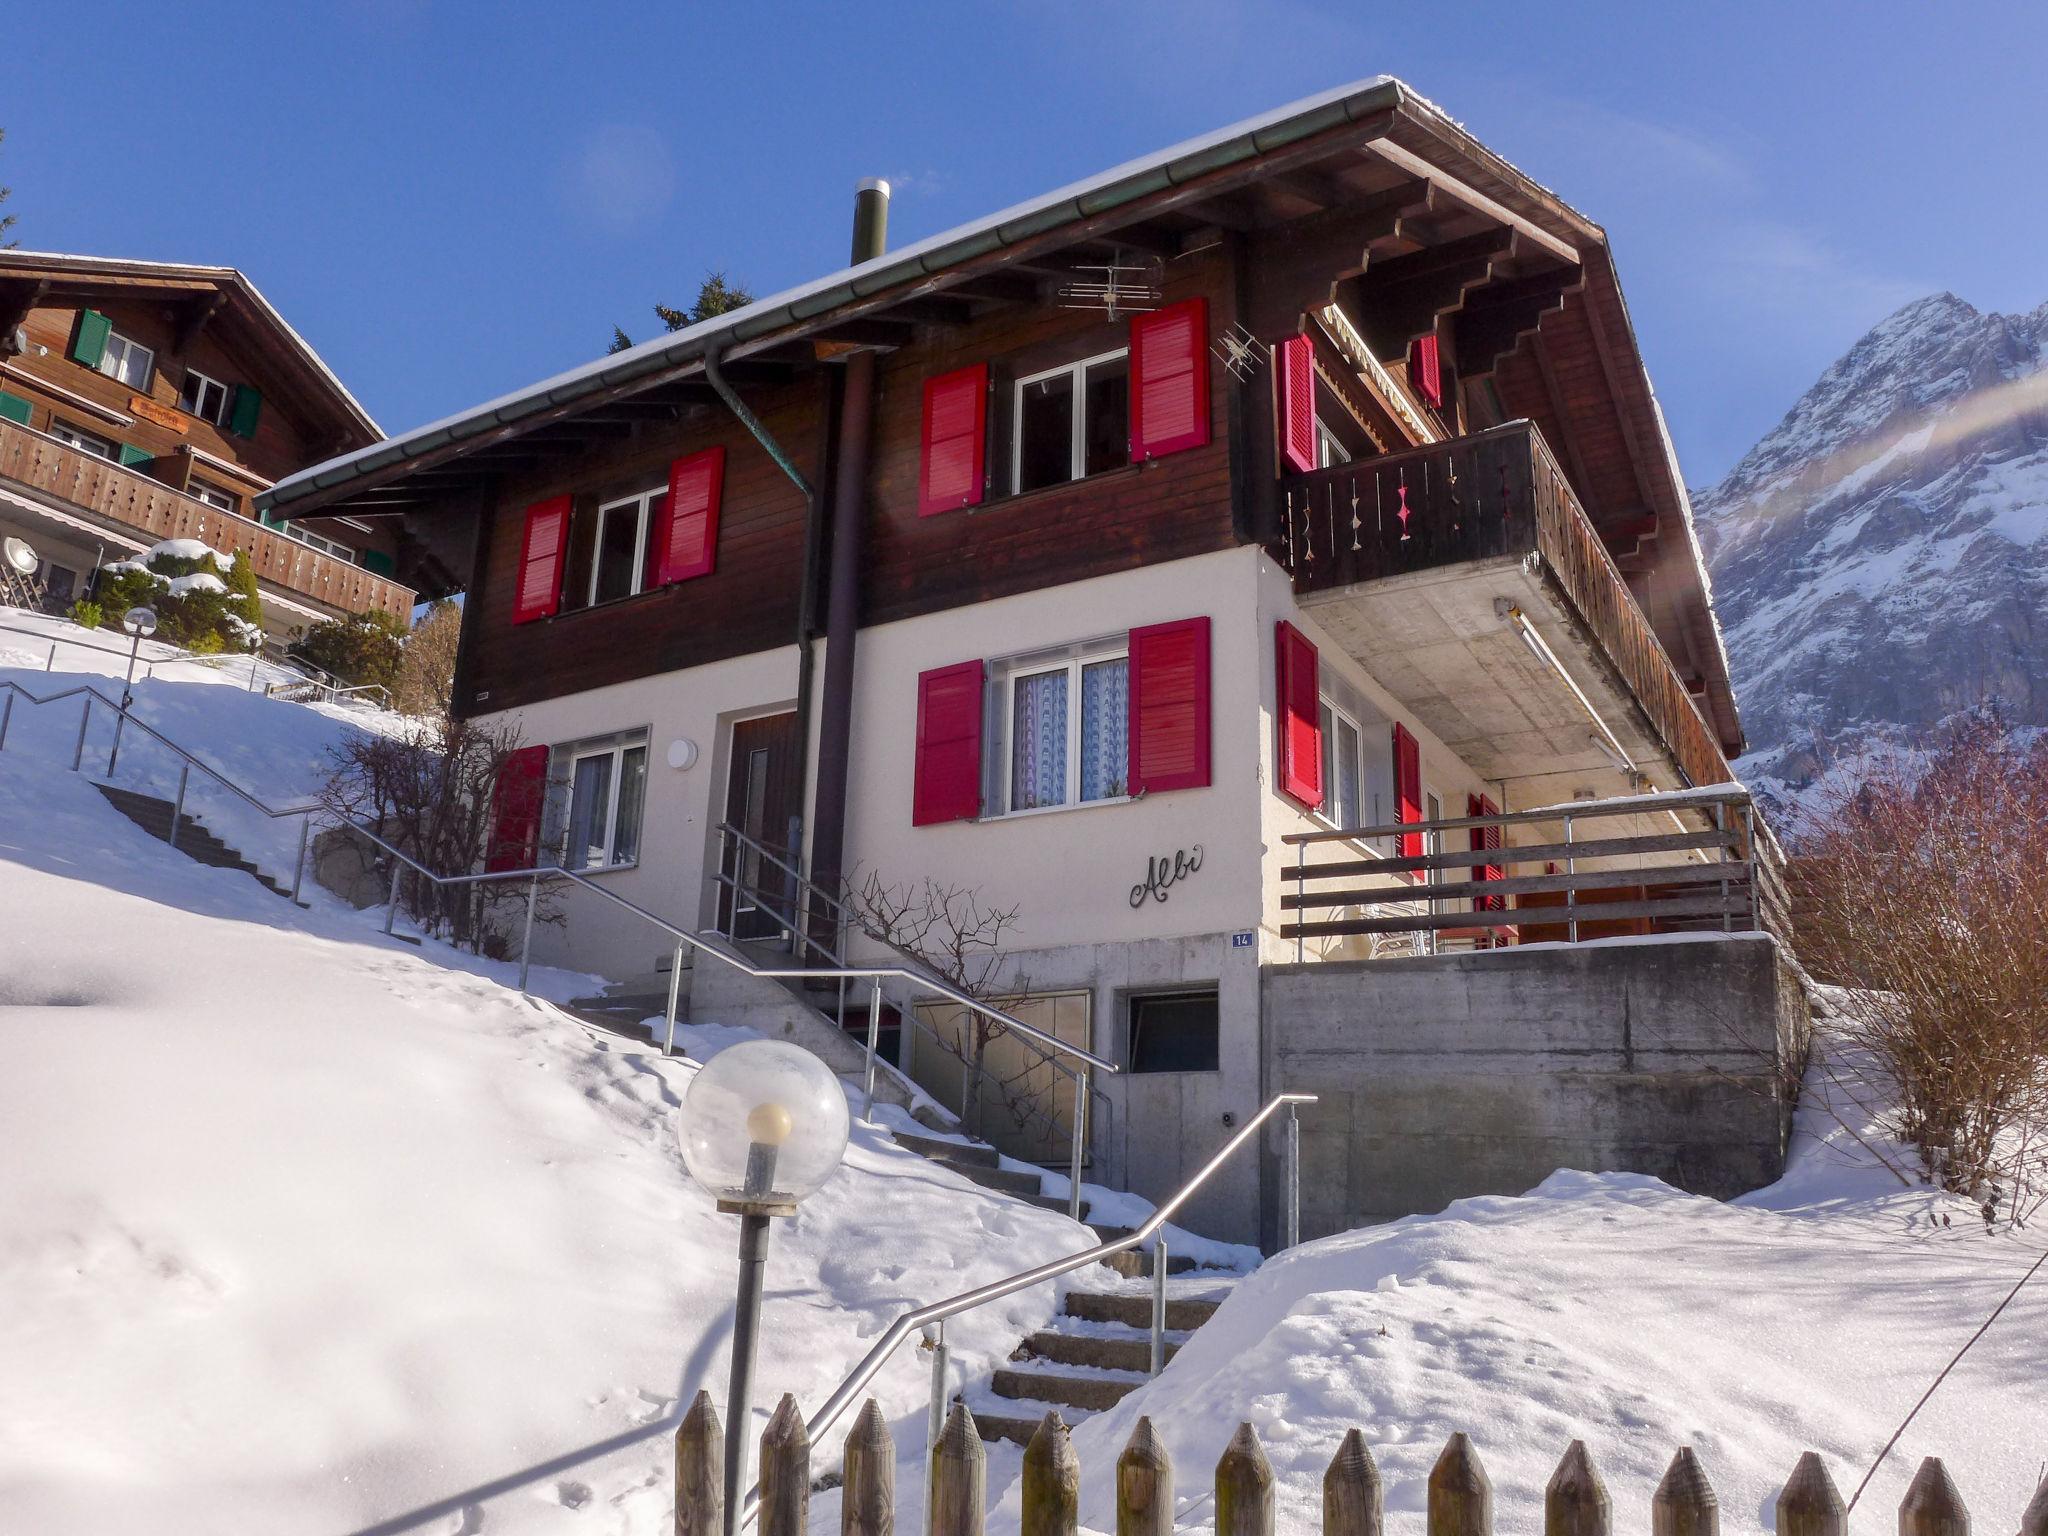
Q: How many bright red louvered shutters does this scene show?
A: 12